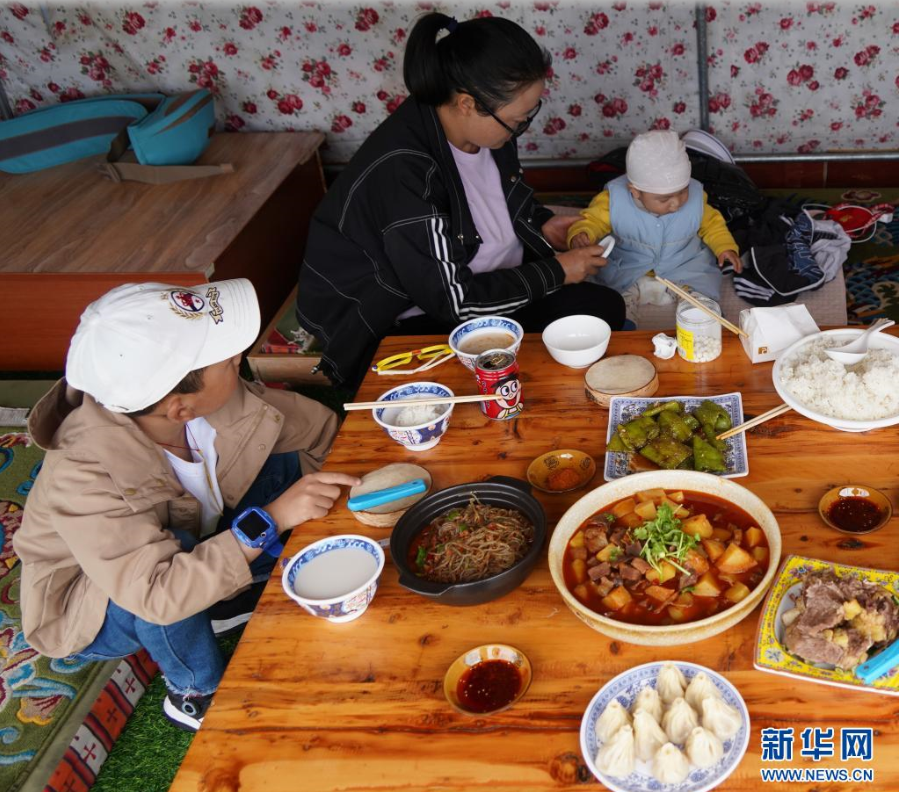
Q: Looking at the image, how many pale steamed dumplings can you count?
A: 10